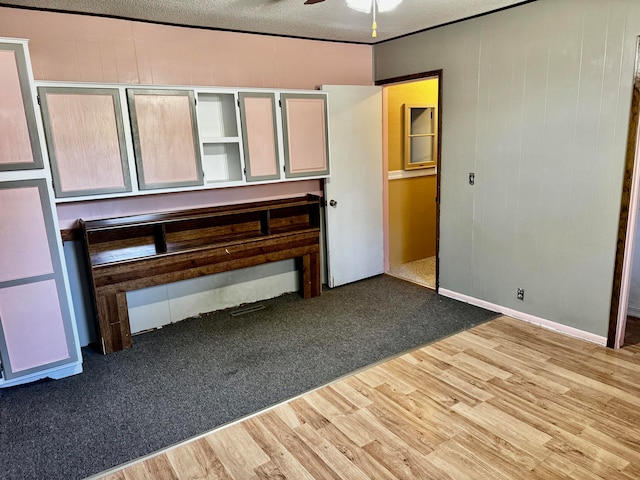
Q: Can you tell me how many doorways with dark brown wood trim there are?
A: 2